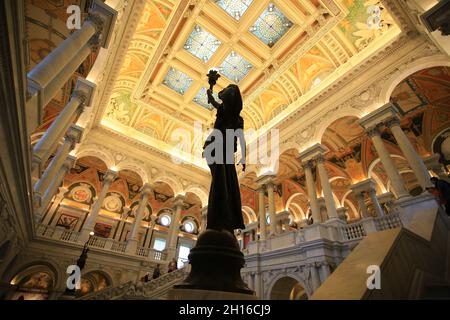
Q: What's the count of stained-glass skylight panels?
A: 6